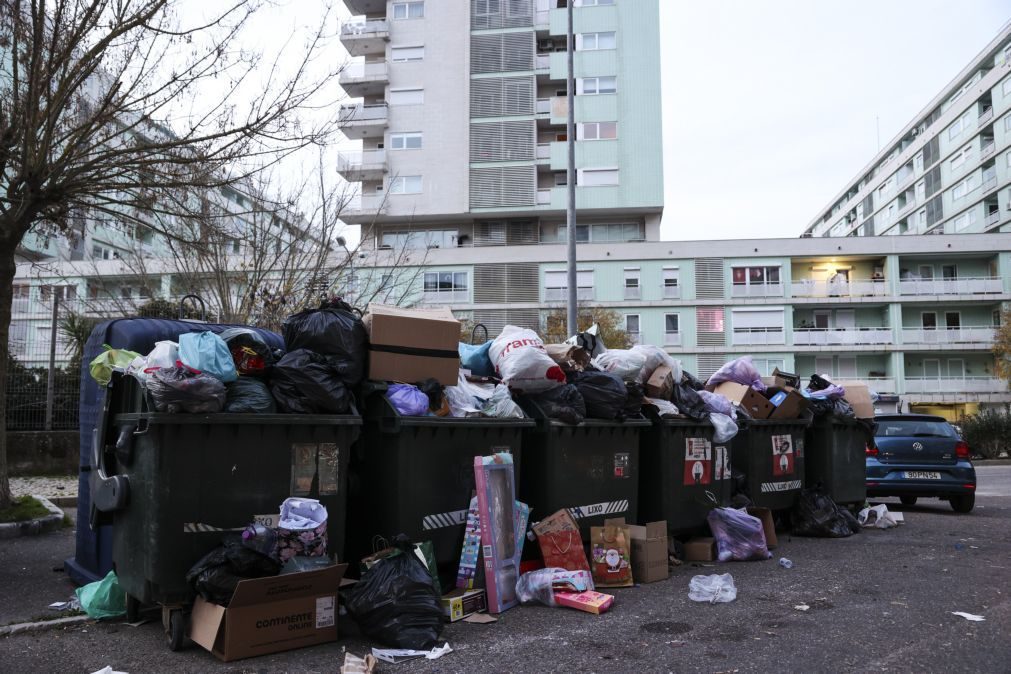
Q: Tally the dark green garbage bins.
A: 6